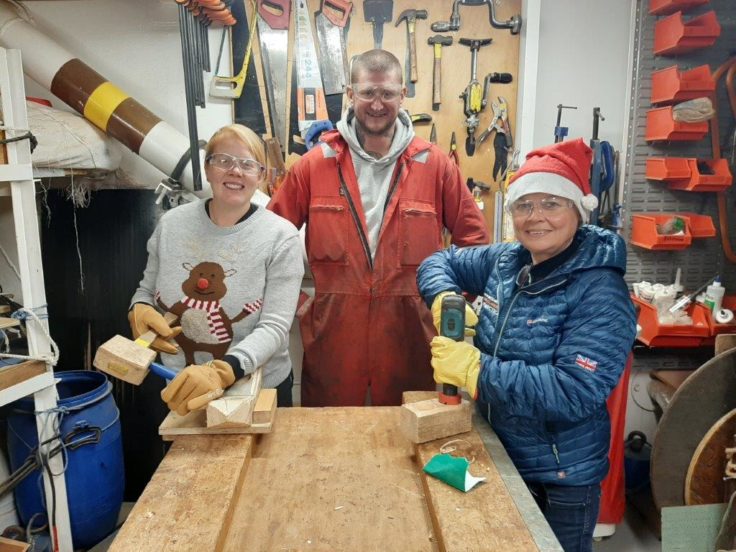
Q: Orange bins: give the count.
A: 10